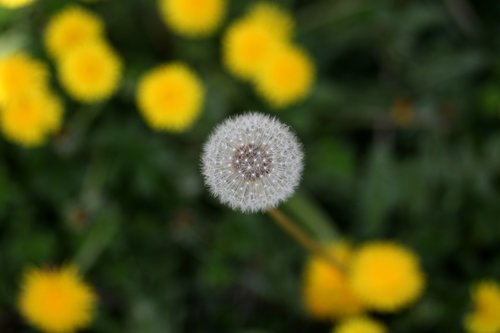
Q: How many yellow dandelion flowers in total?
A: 15